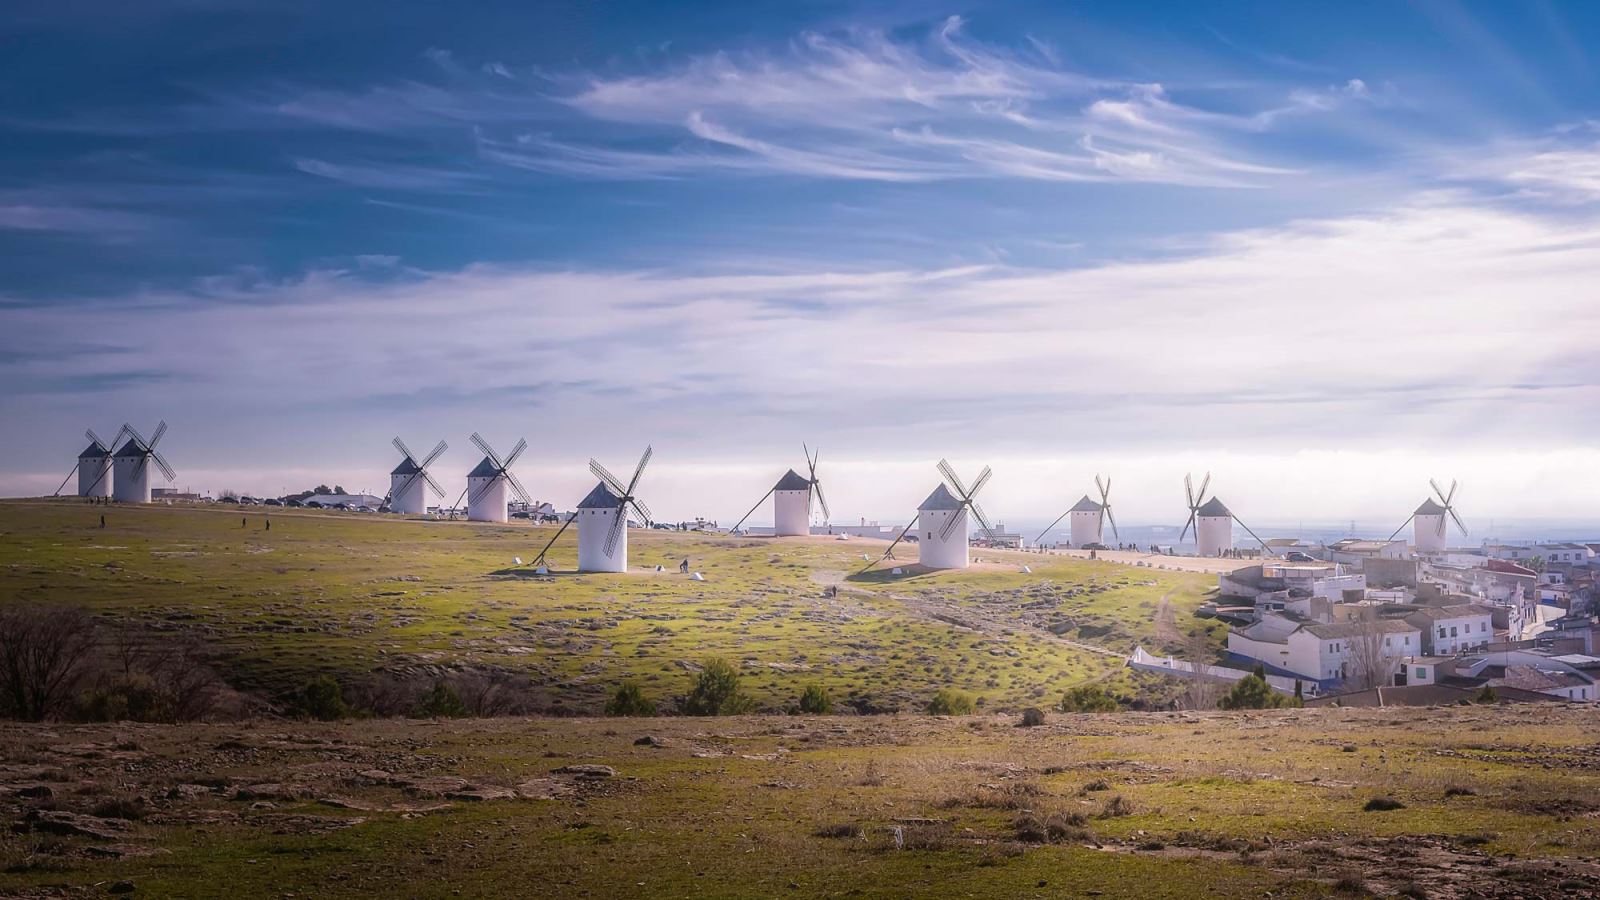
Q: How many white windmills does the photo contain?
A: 10